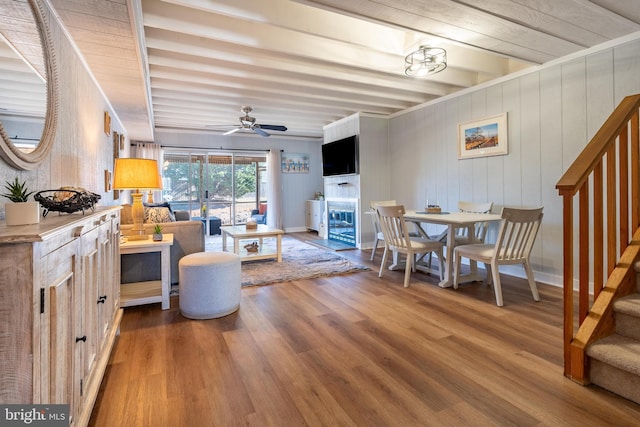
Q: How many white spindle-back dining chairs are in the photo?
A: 4